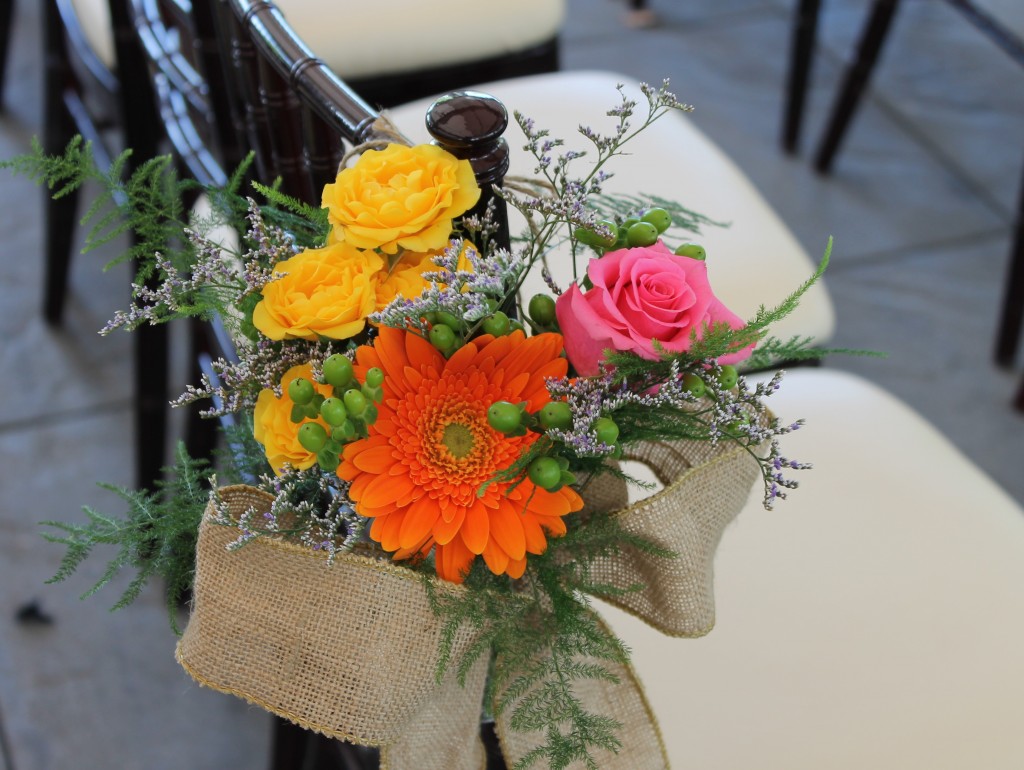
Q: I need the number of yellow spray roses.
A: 4